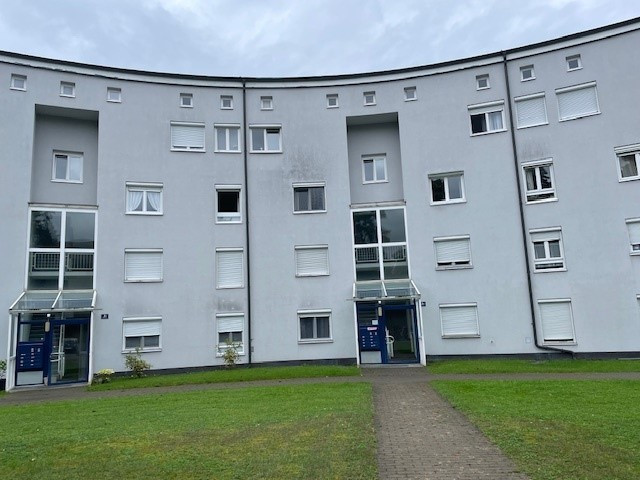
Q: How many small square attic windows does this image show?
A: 12